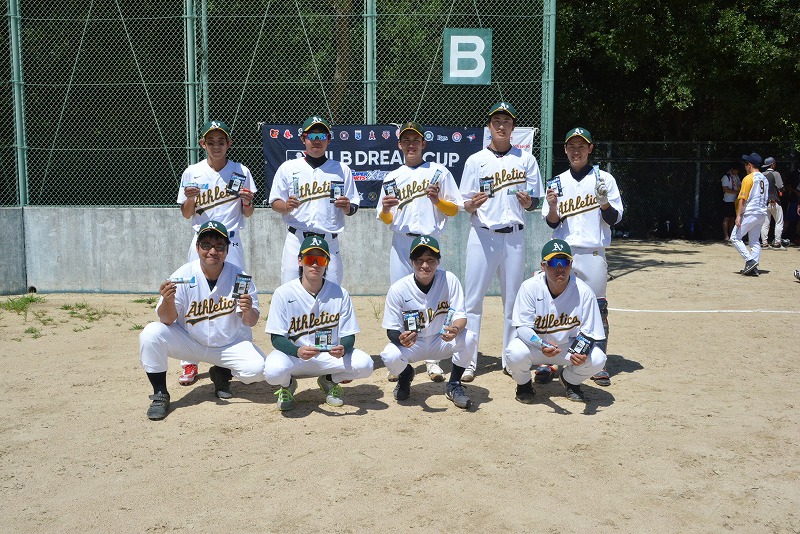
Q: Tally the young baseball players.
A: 9